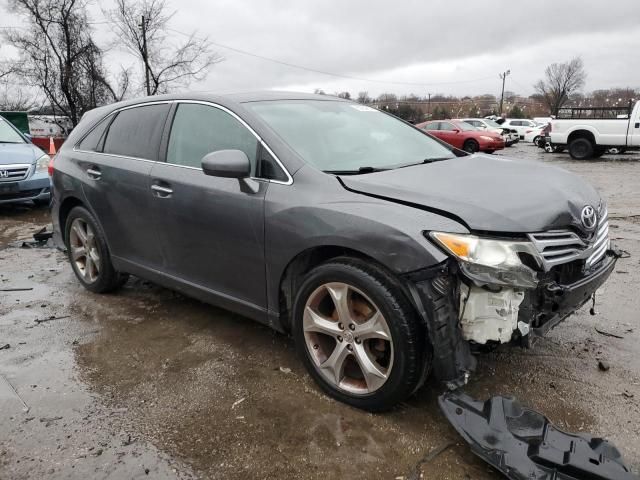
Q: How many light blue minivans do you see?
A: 1